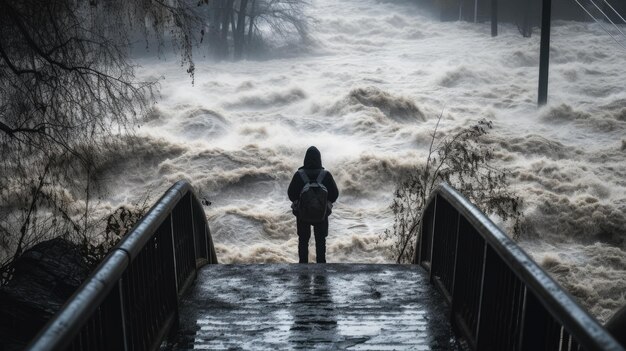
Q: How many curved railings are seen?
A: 2